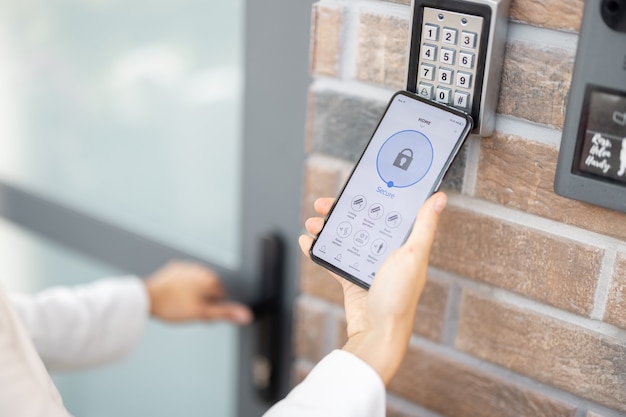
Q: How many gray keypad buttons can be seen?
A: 12